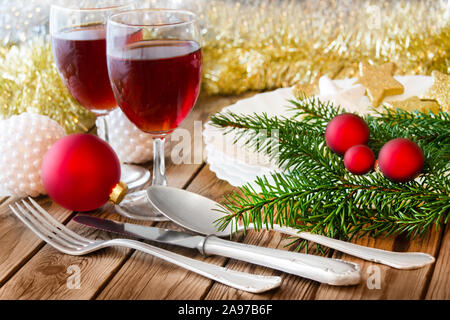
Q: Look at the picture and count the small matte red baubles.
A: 3